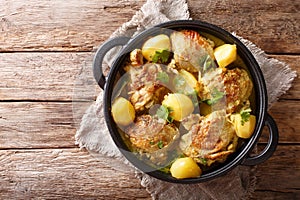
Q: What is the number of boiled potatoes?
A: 7